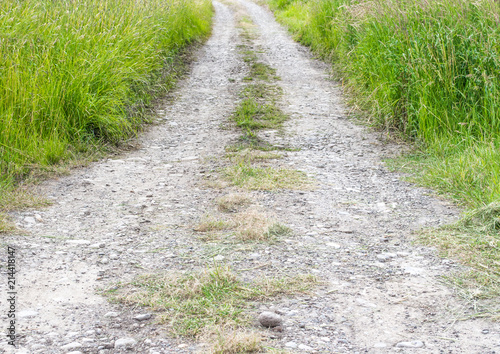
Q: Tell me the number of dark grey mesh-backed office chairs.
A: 0